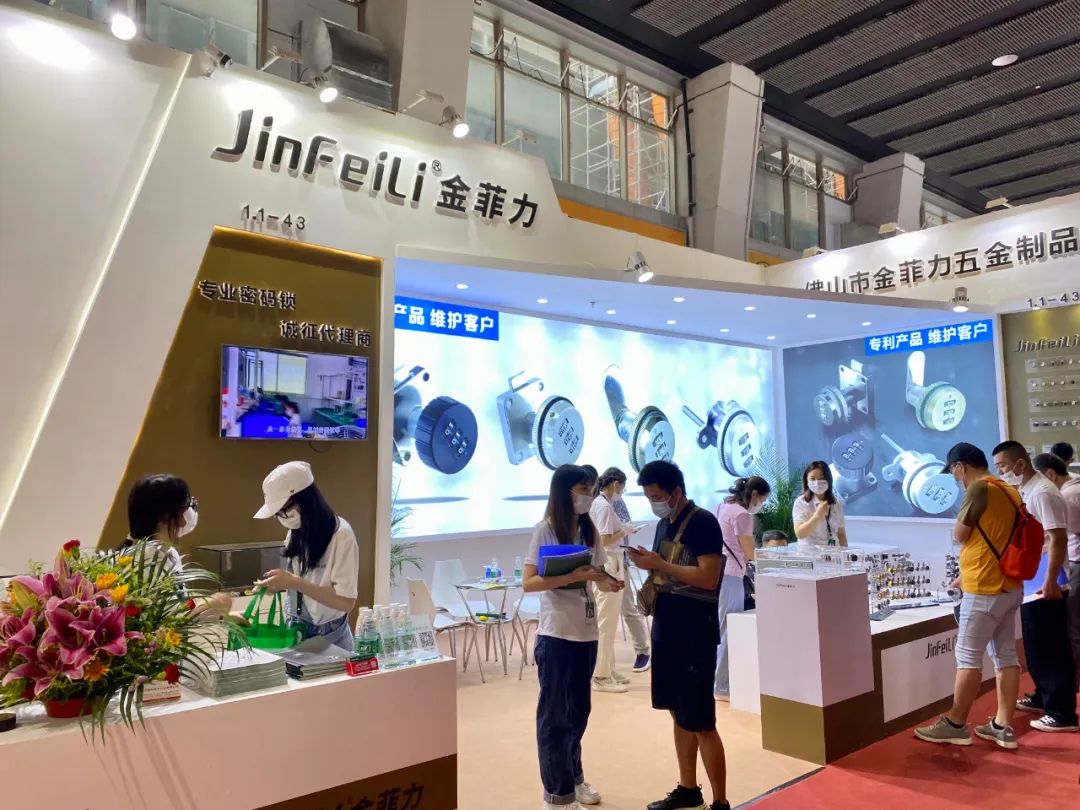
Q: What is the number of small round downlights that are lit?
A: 10